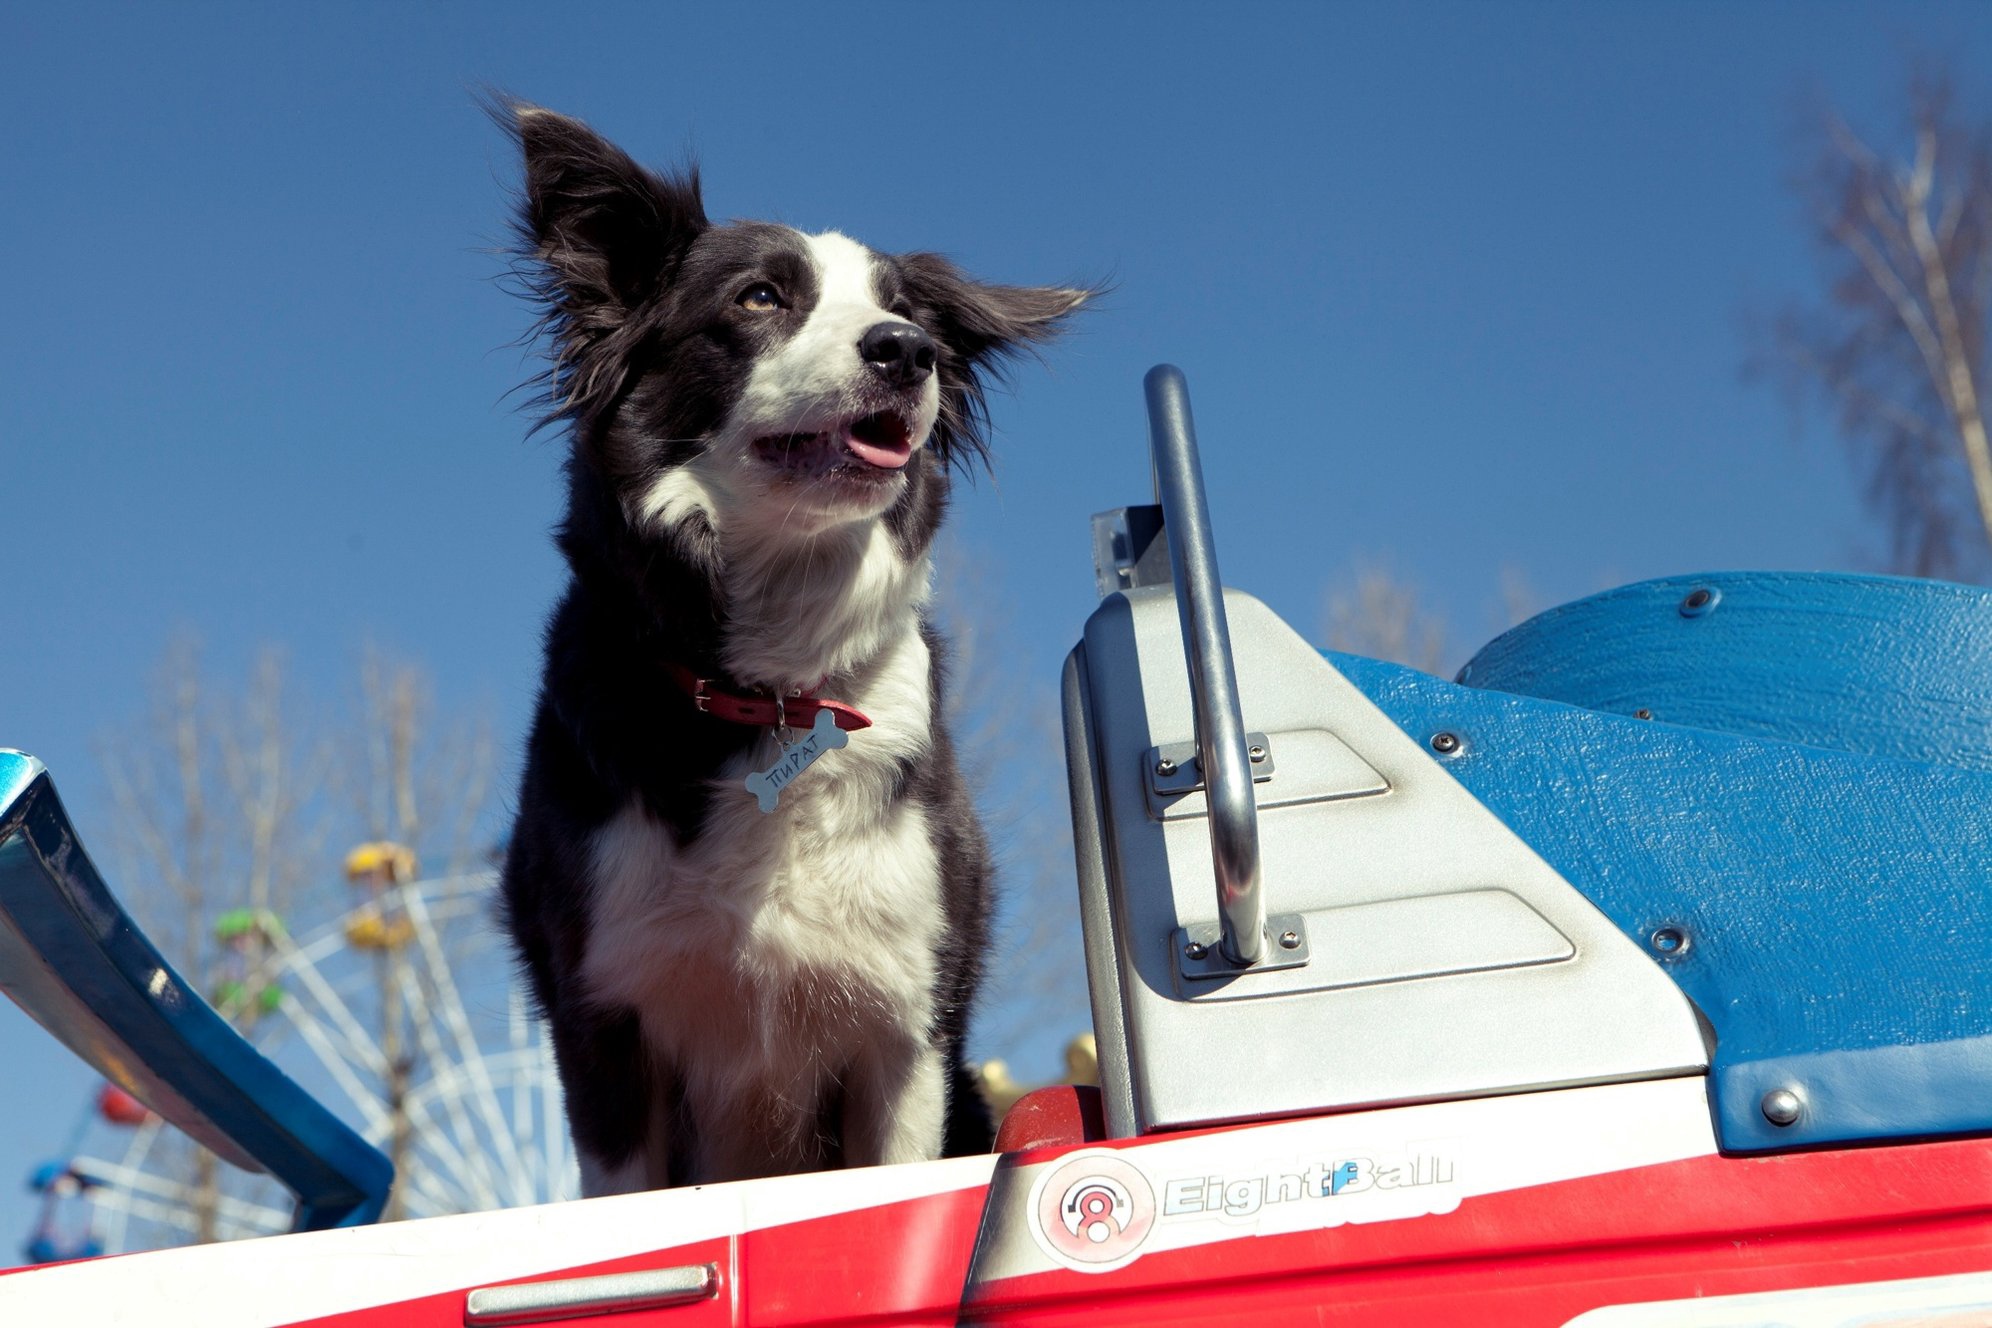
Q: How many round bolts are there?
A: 9